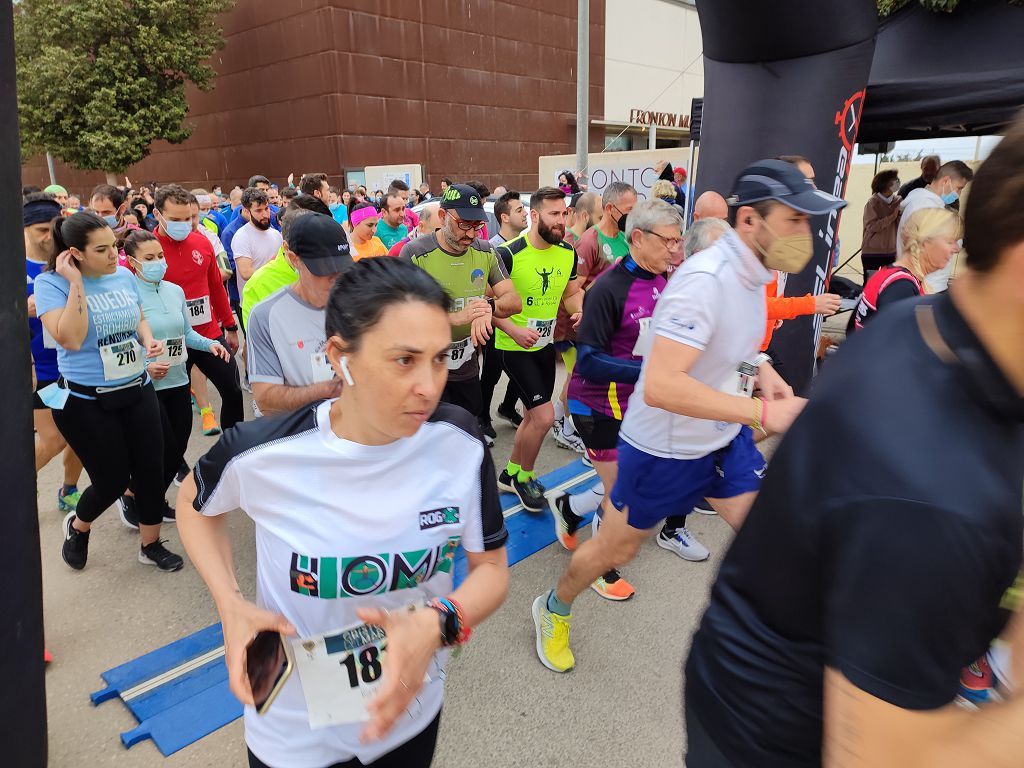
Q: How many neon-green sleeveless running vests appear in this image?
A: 1